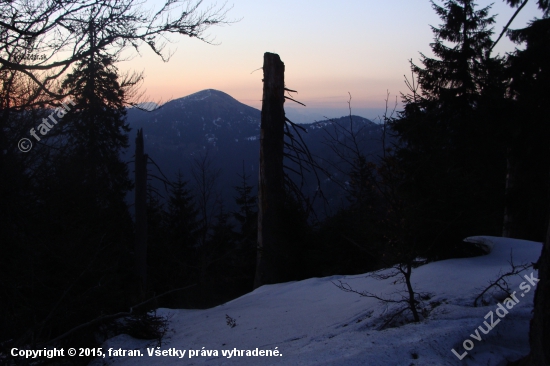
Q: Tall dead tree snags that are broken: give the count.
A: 2